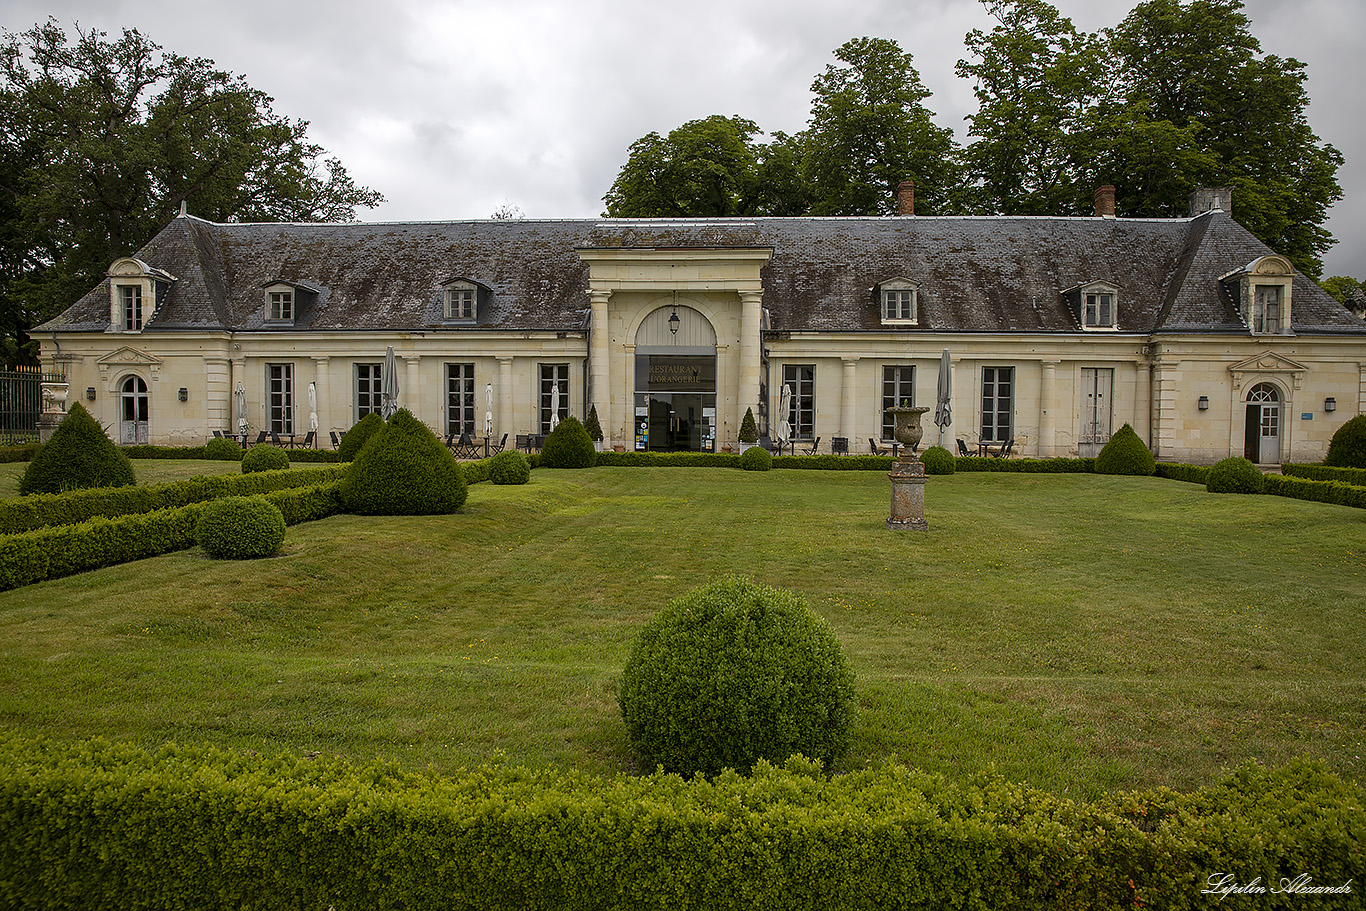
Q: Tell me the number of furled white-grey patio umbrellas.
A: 7